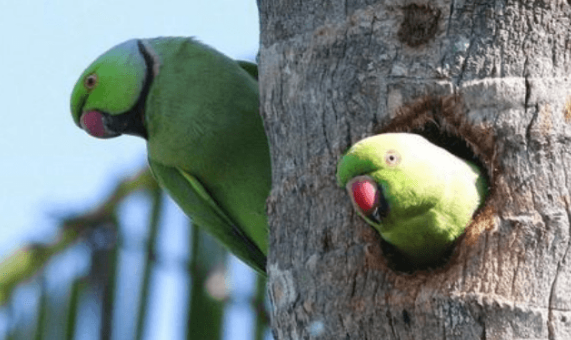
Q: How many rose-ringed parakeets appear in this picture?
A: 2